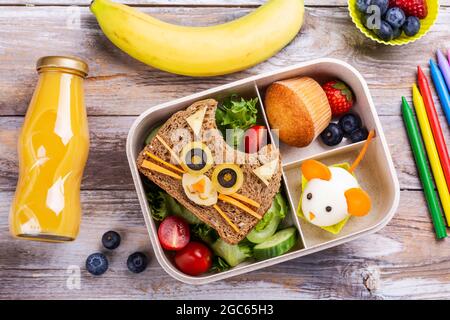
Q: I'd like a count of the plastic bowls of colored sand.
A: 0